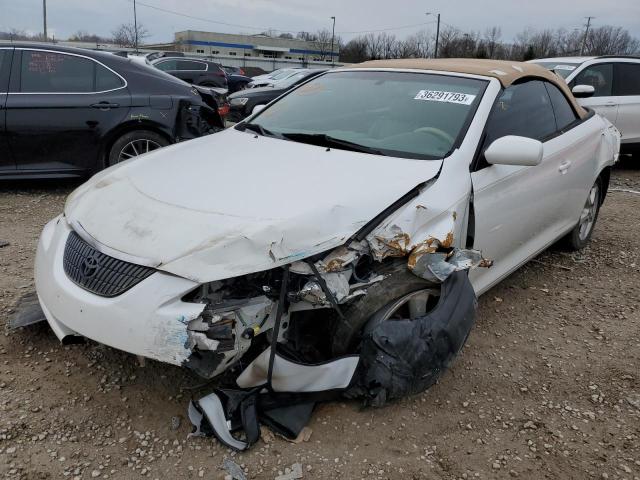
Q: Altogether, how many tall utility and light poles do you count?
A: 5